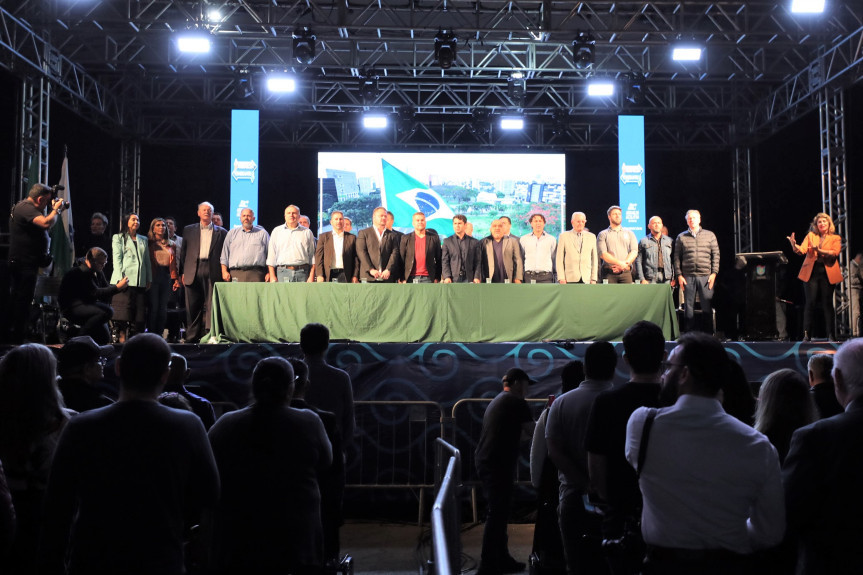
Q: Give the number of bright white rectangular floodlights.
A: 7